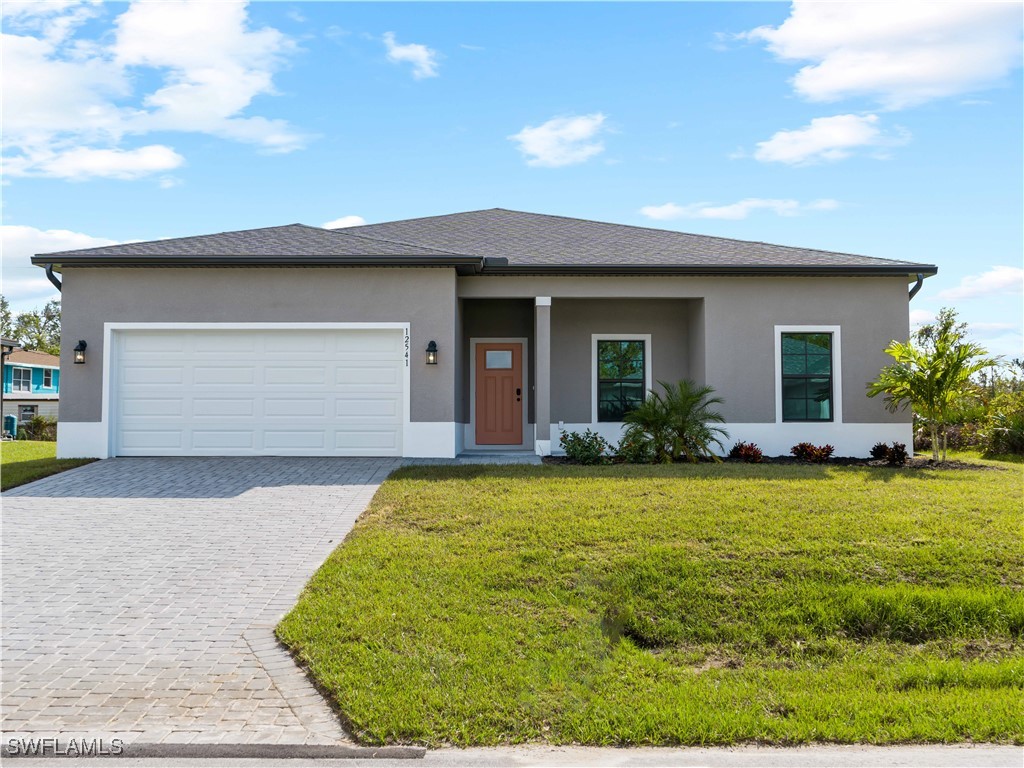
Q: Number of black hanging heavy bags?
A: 0